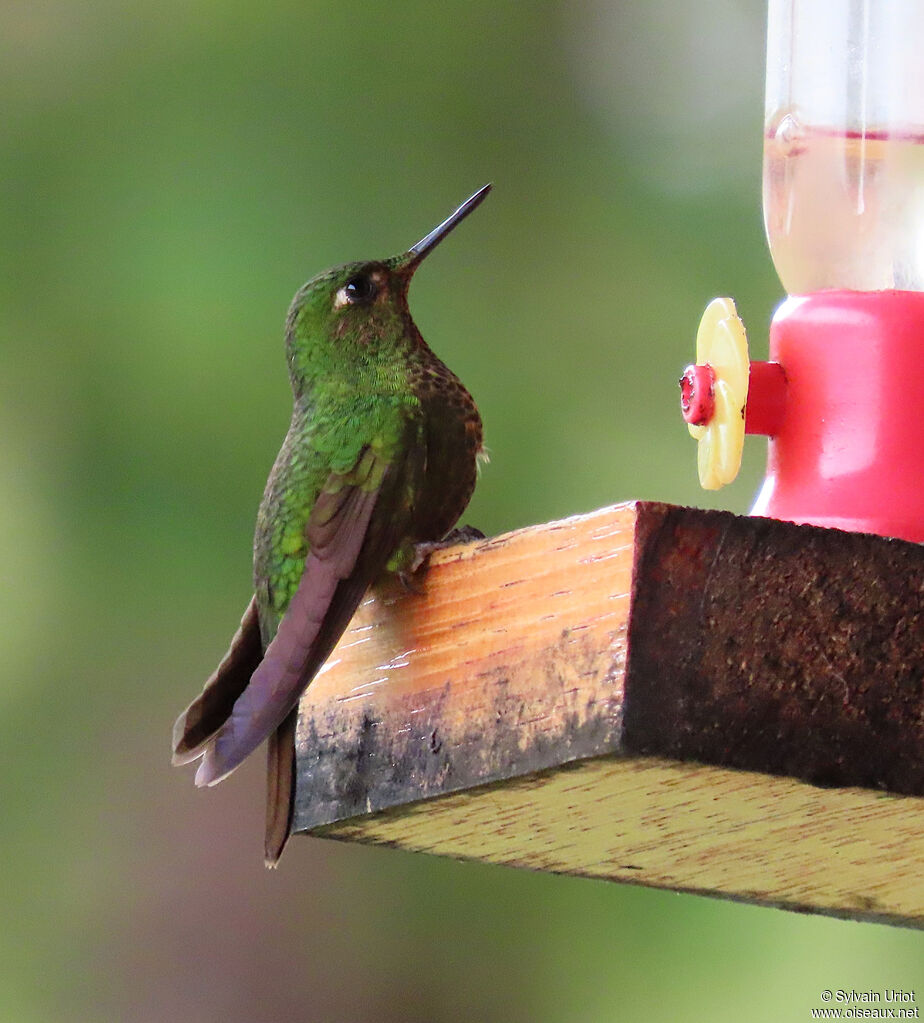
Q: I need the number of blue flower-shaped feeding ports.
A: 0